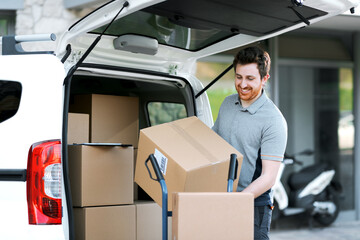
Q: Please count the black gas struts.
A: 2